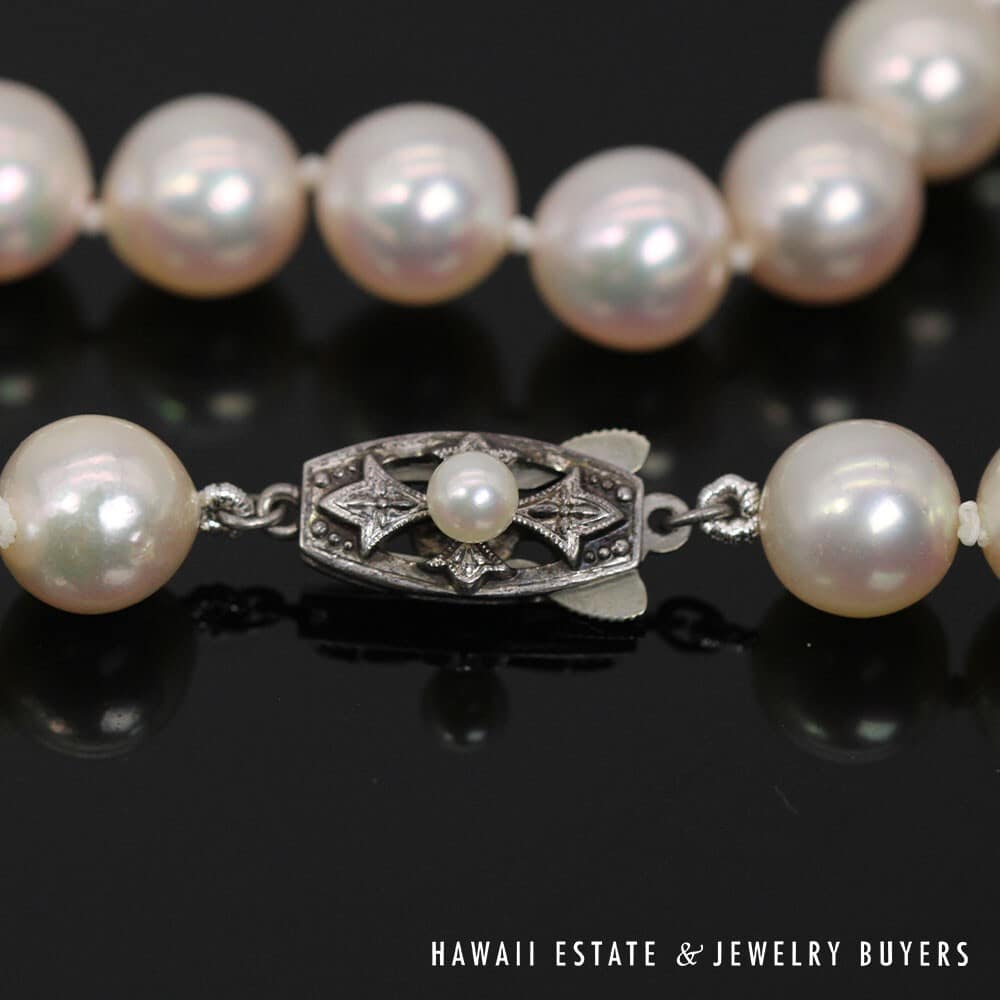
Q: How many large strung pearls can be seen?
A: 9